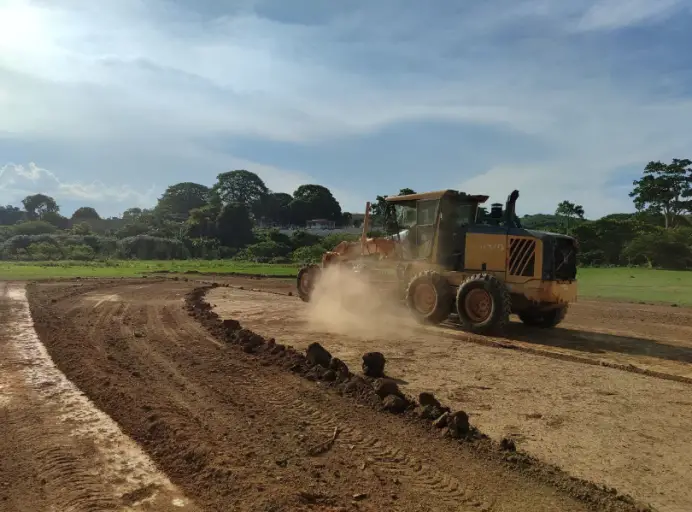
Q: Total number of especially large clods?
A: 2